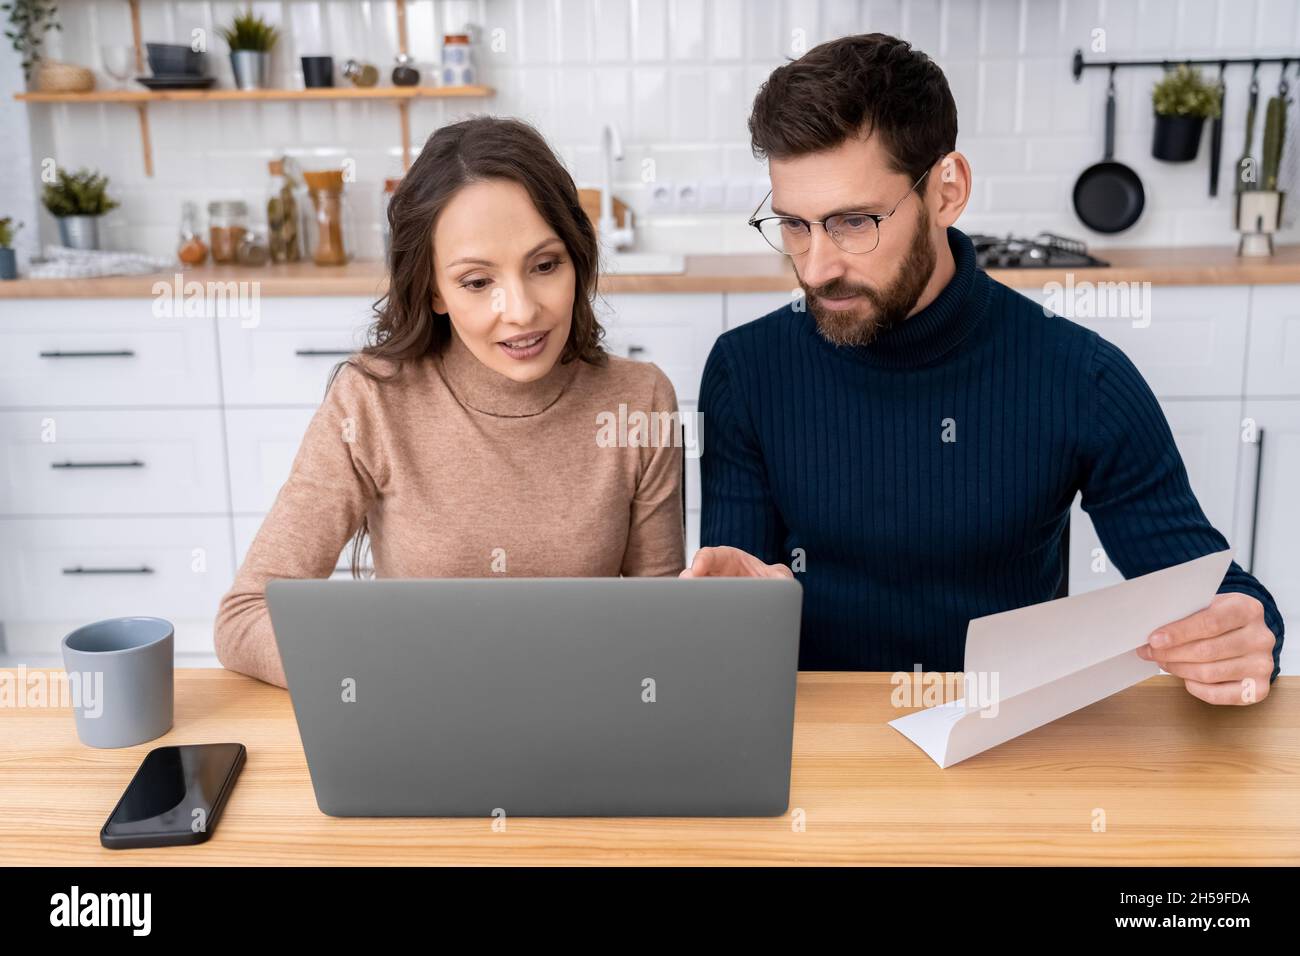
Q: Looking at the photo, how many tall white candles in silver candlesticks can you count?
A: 0